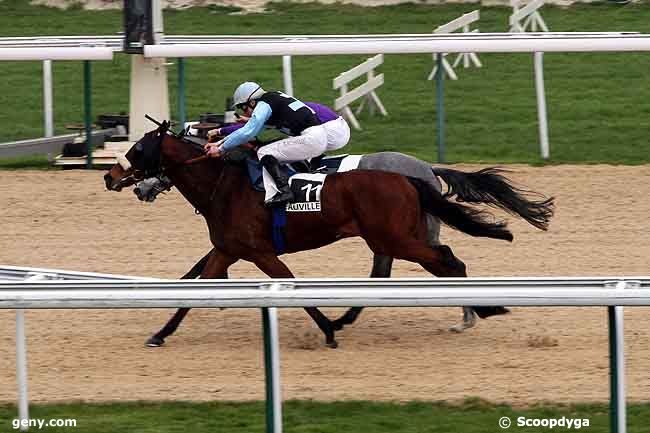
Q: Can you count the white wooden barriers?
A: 3